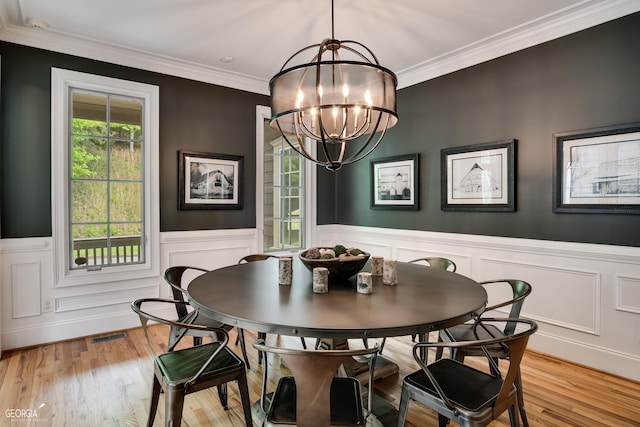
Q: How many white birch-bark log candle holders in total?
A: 5